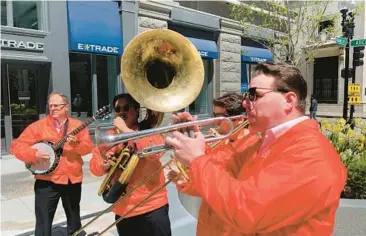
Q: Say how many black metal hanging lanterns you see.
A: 0